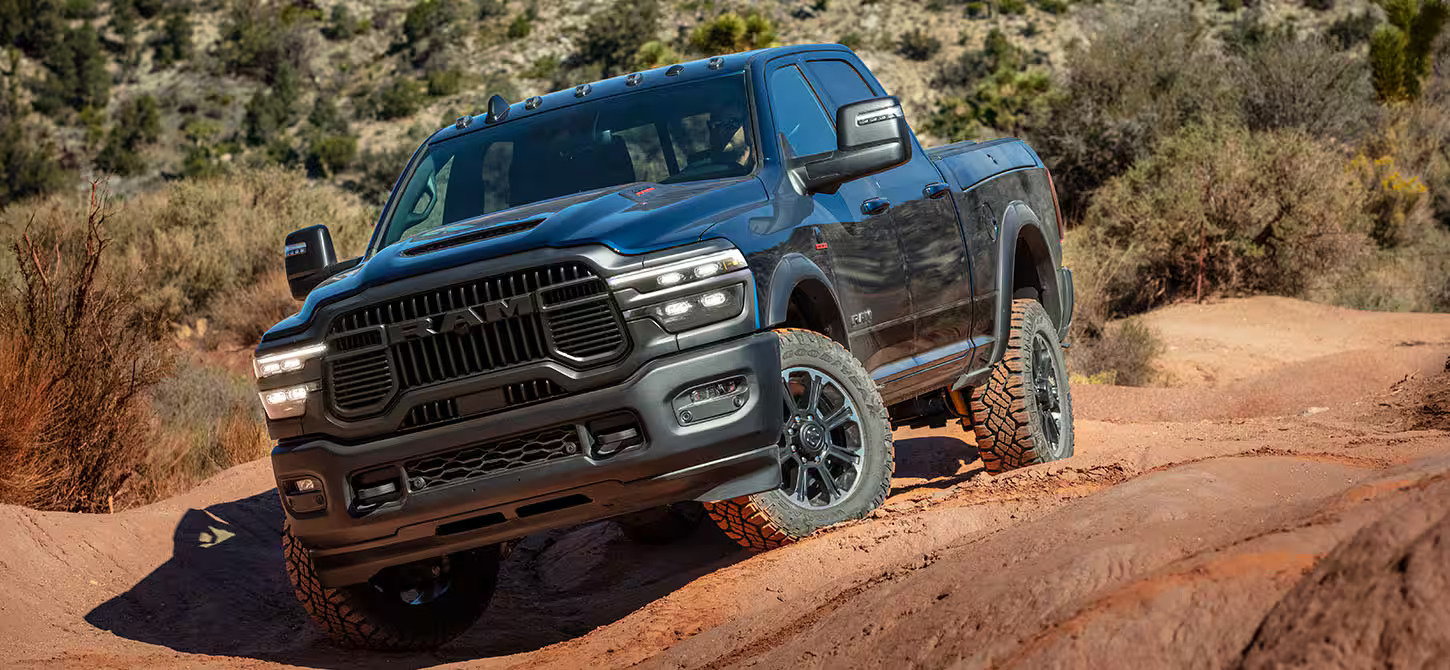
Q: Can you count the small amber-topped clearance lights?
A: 5